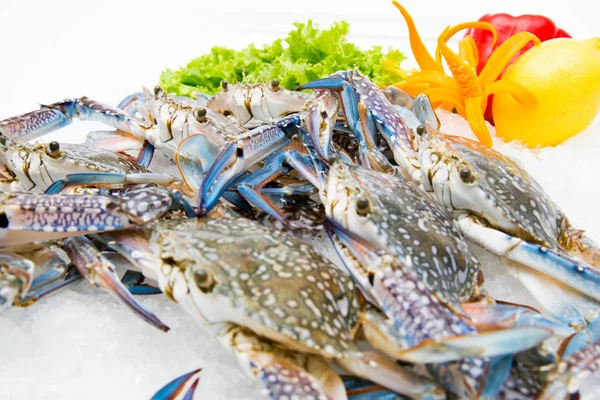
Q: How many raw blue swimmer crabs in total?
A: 6